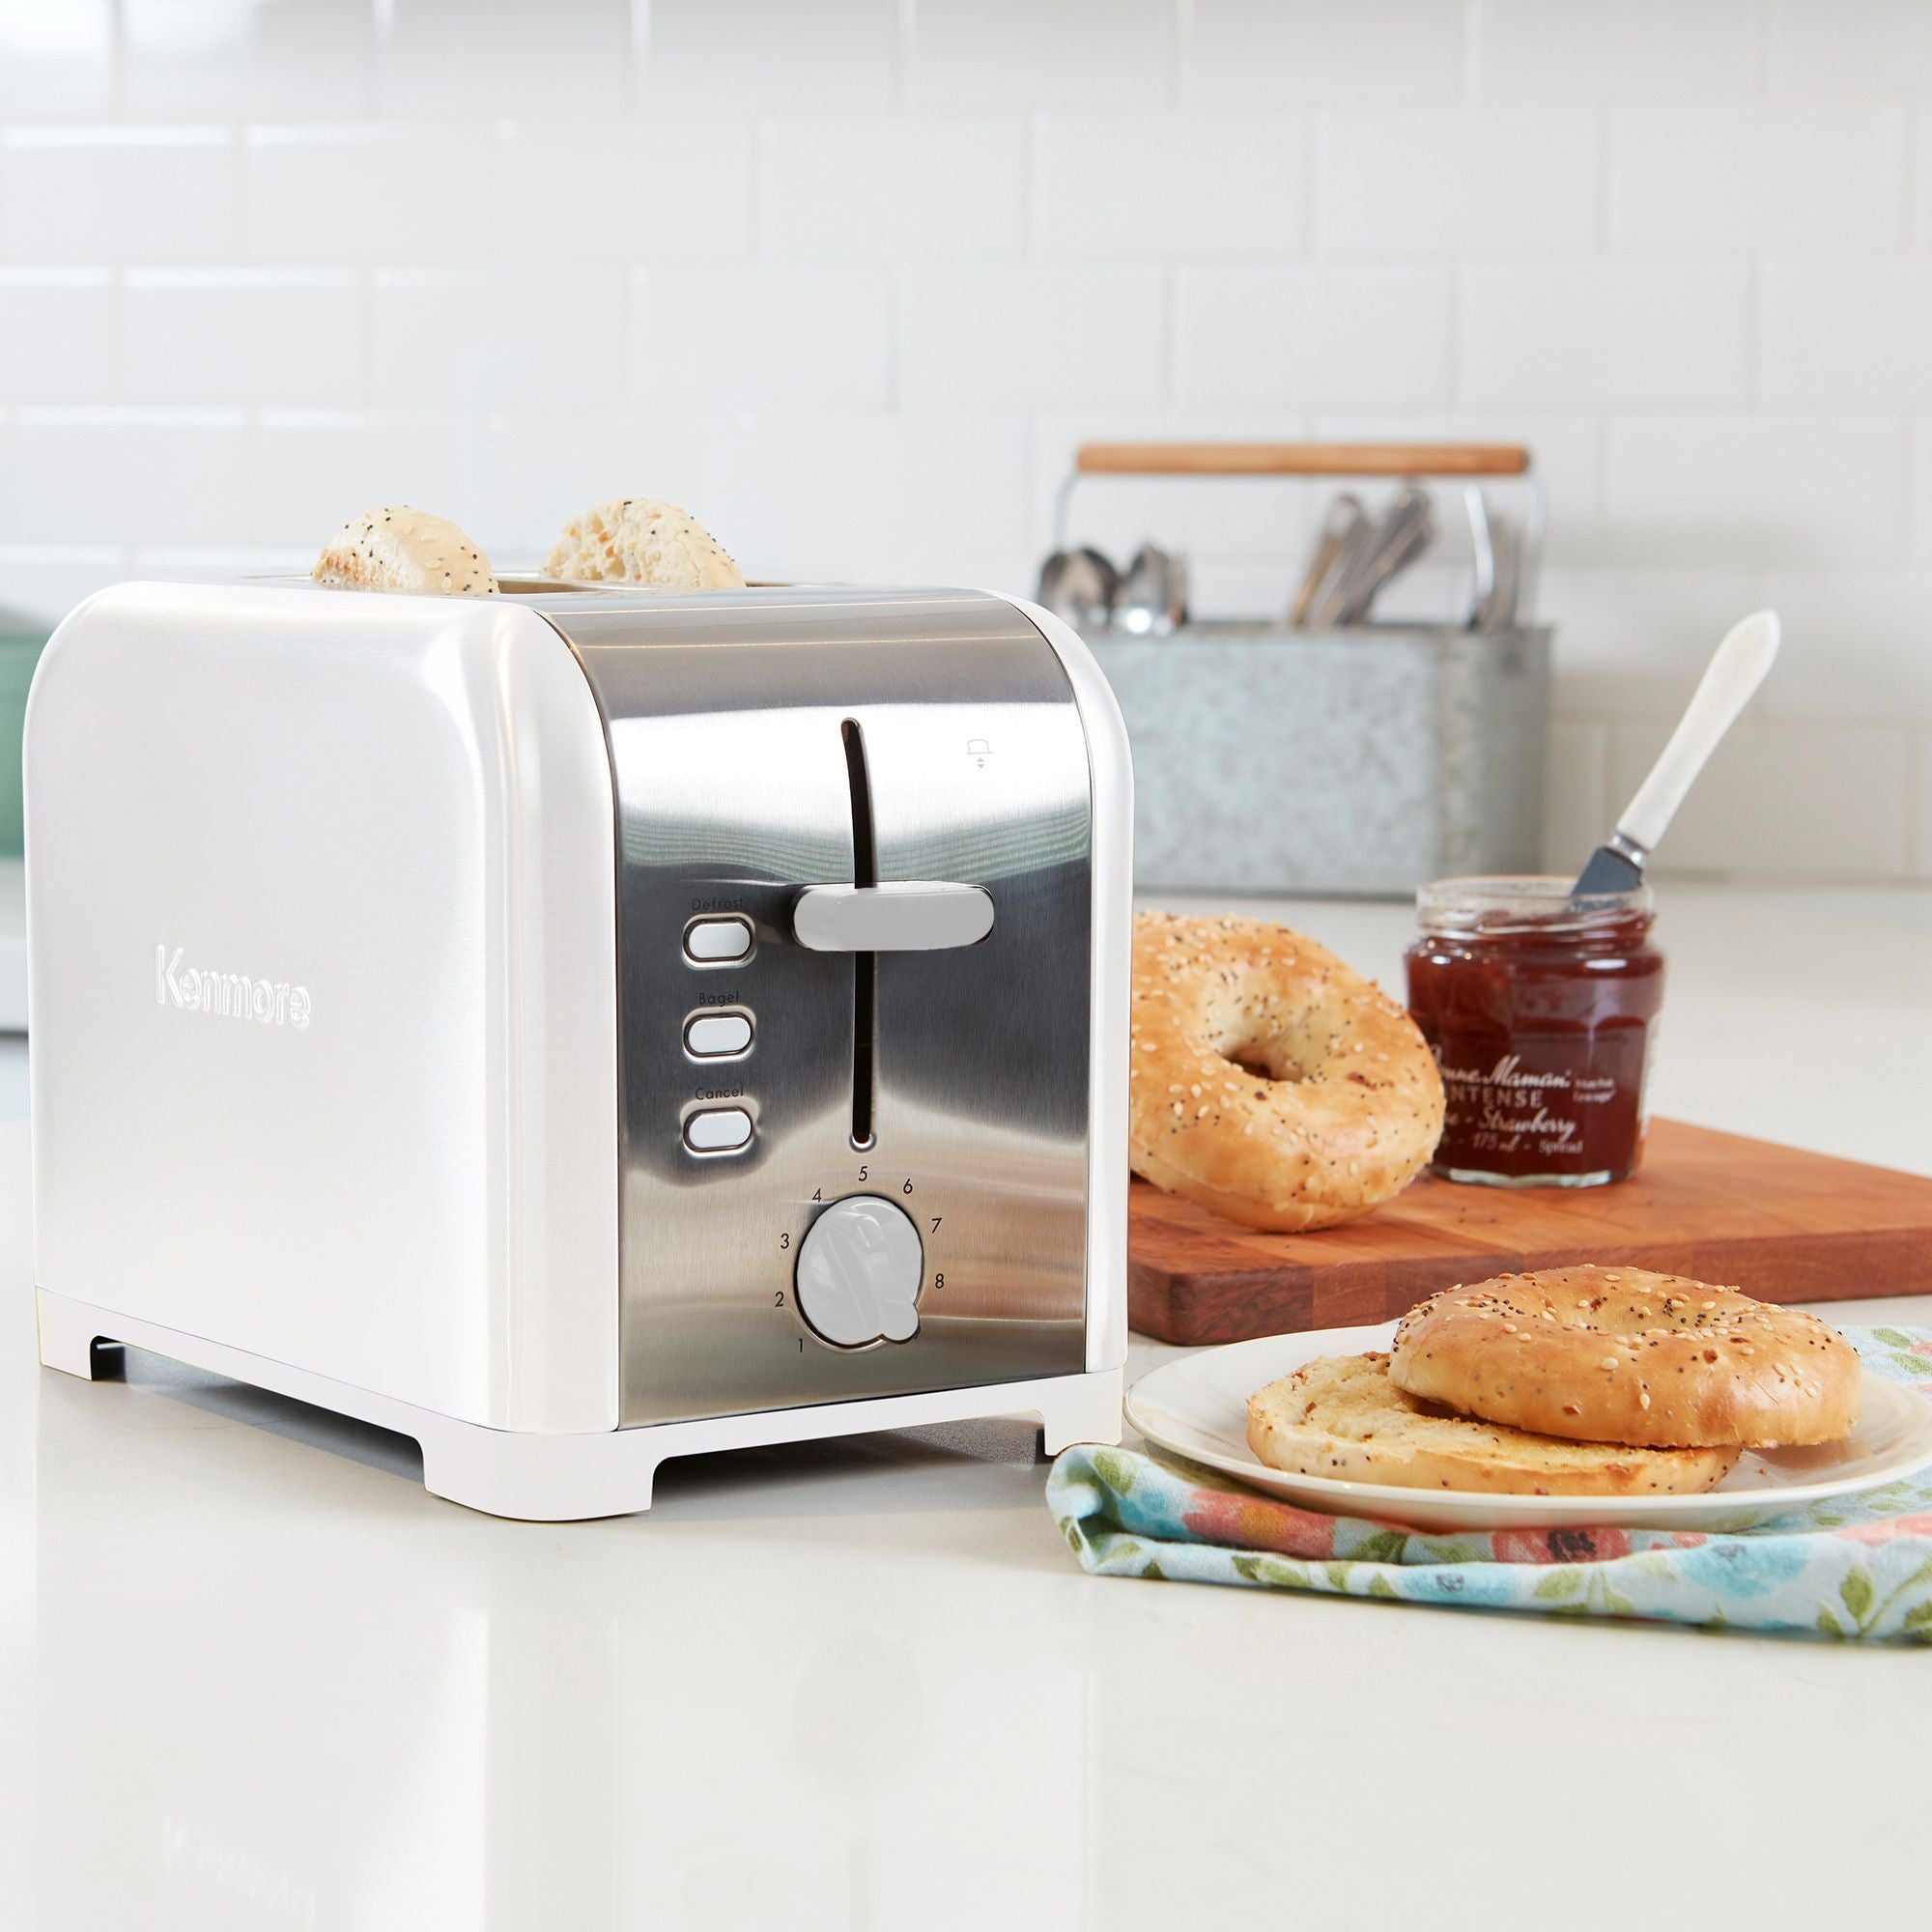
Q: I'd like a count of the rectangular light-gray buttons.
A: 3